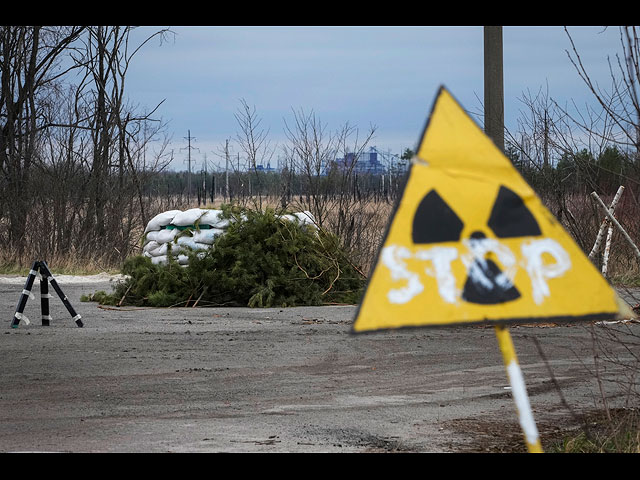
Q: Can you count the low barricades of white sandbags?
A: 1